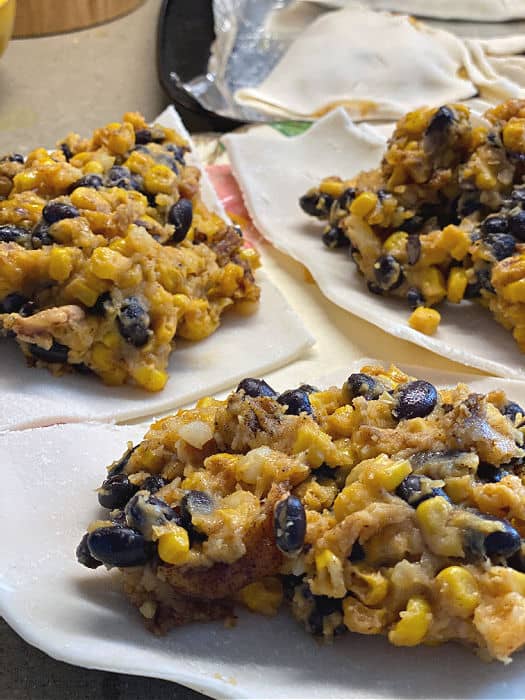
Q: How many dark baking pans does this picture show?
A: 1